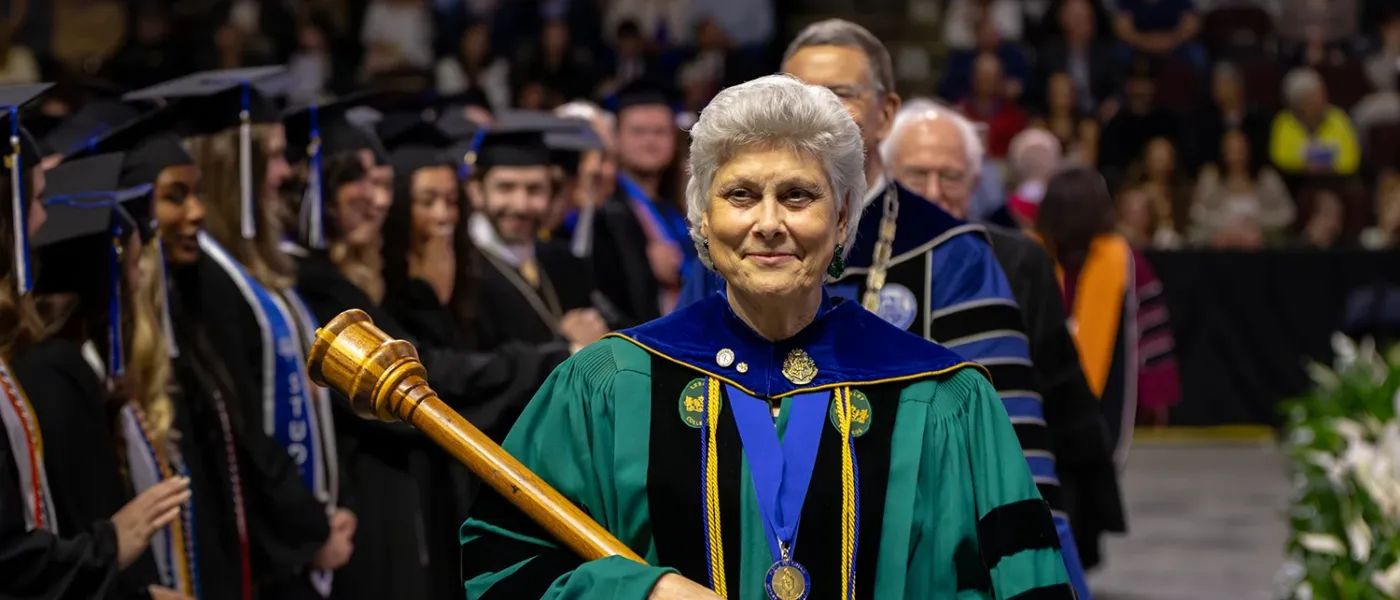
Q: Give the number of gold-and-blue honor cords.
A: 2